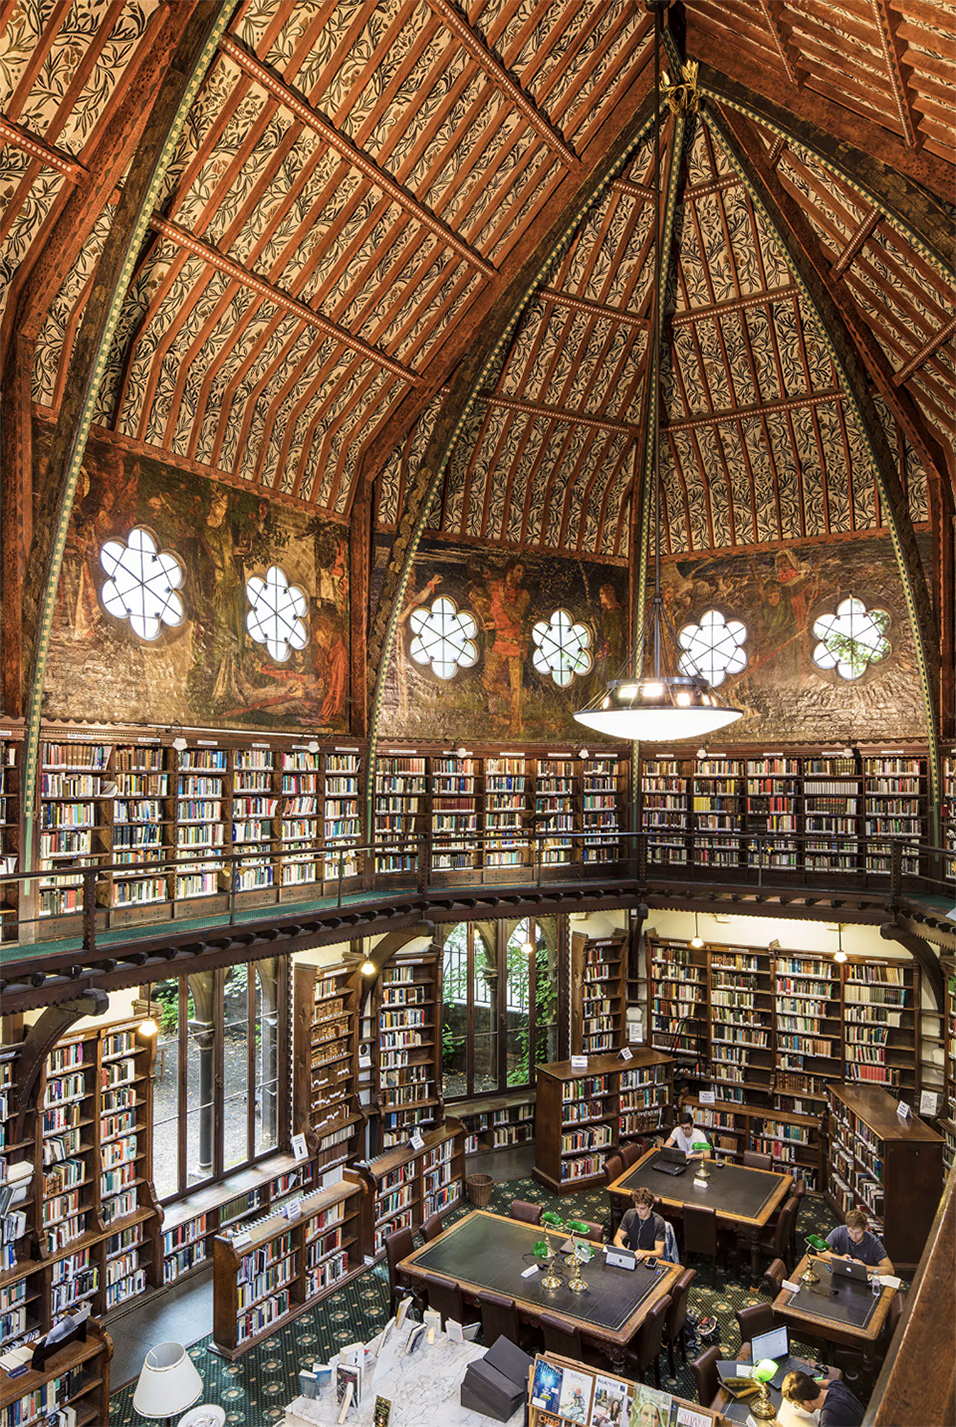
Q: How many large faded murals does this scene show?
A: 3